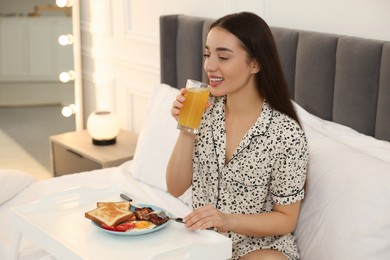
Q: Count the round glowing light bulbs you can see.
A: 4